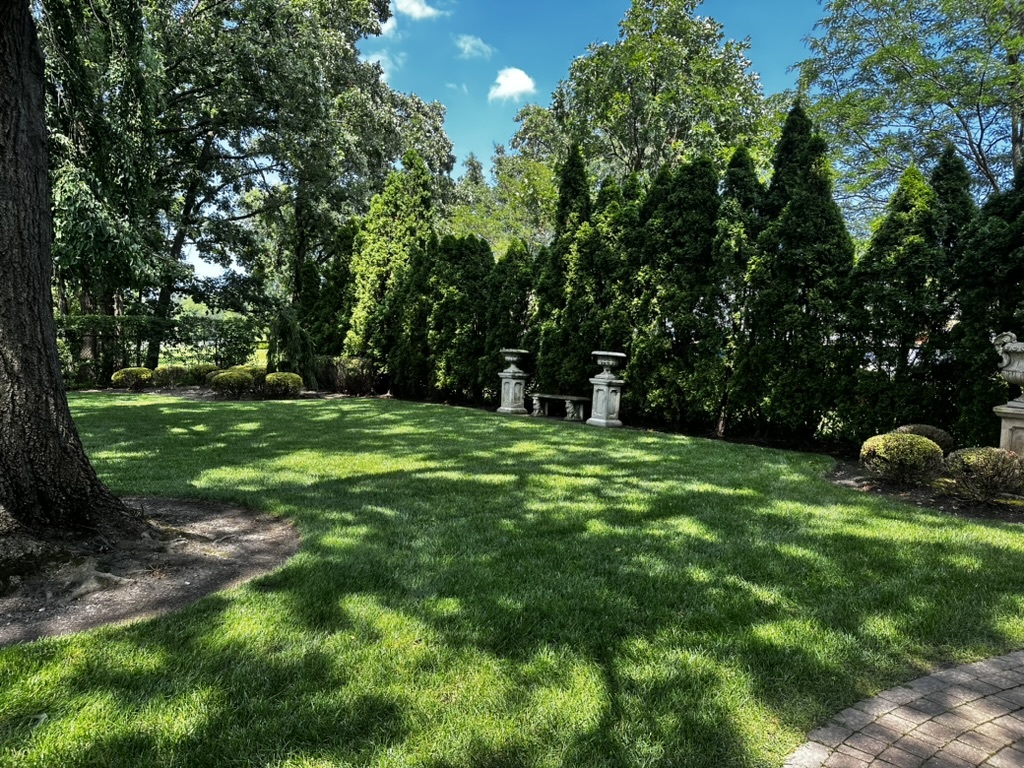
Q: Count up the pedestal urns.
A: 3